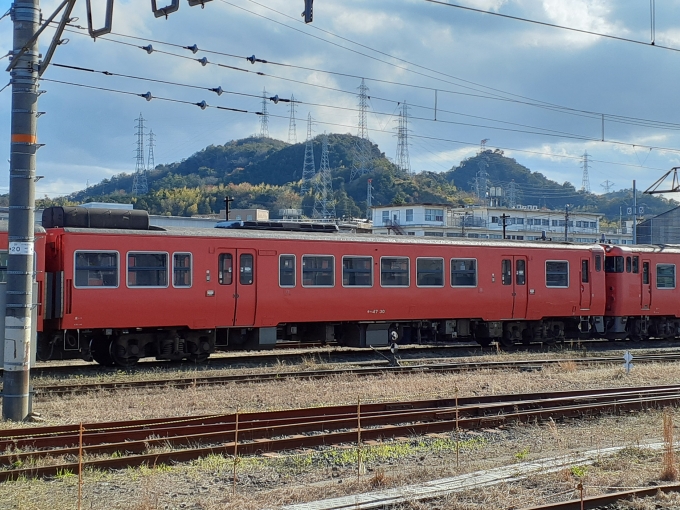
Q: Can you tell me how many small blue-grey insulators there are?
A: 8